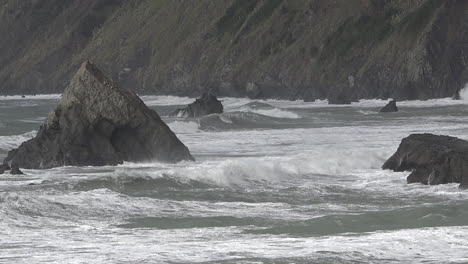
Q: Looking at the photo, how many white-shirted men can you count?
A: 0